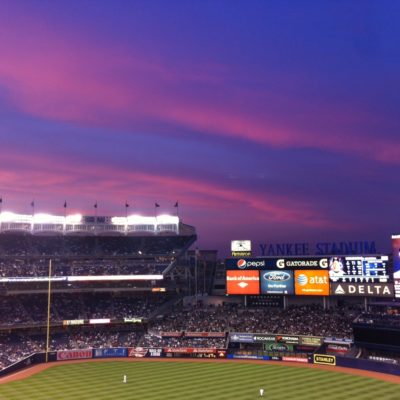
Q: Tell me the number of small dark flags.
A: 7